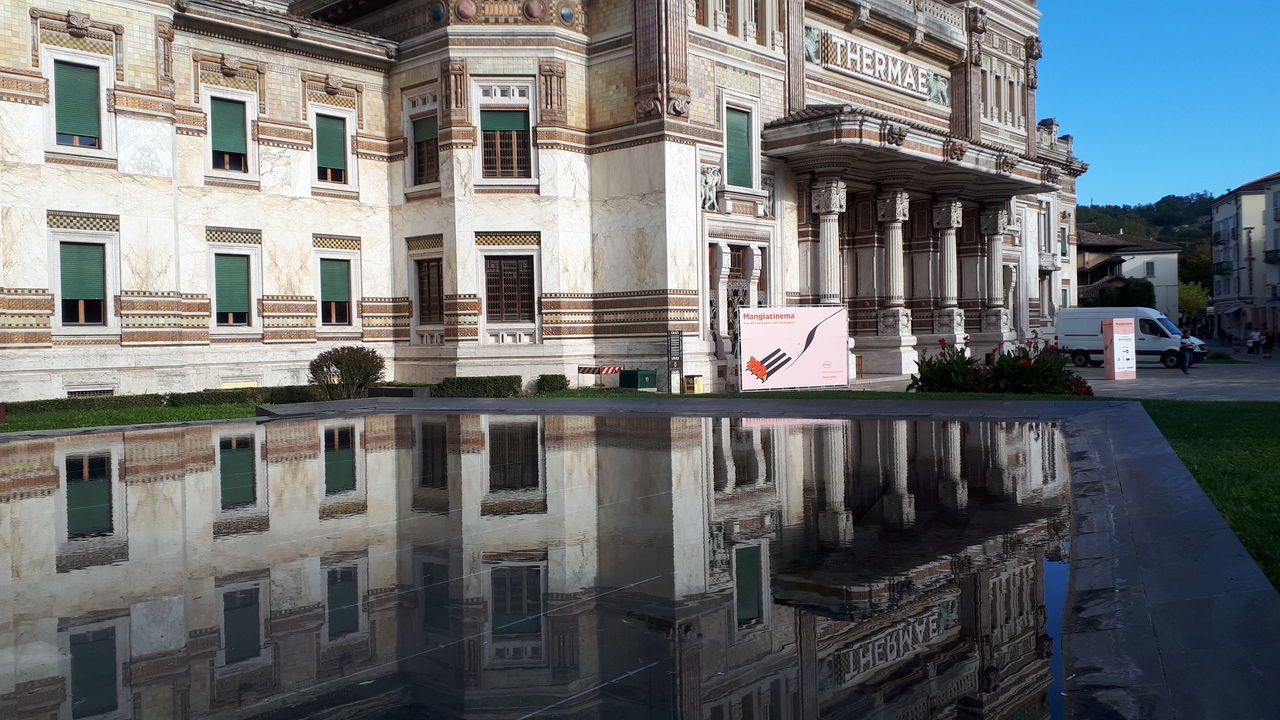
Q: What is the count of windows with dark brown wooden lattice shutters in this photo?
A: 4